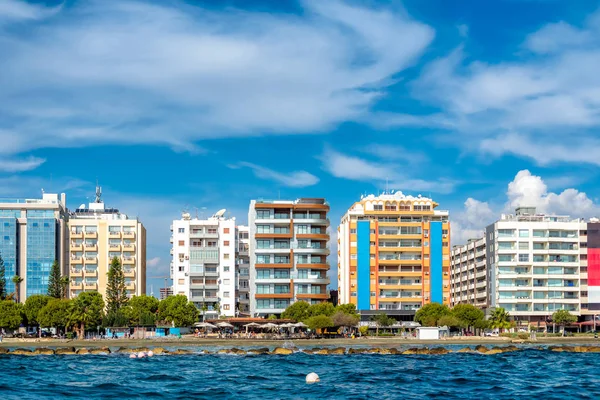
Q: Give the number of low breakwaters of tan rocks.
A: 1